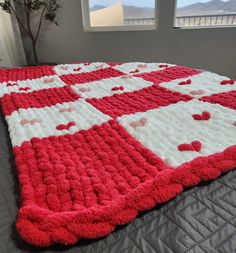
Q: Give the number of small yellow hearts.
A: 0